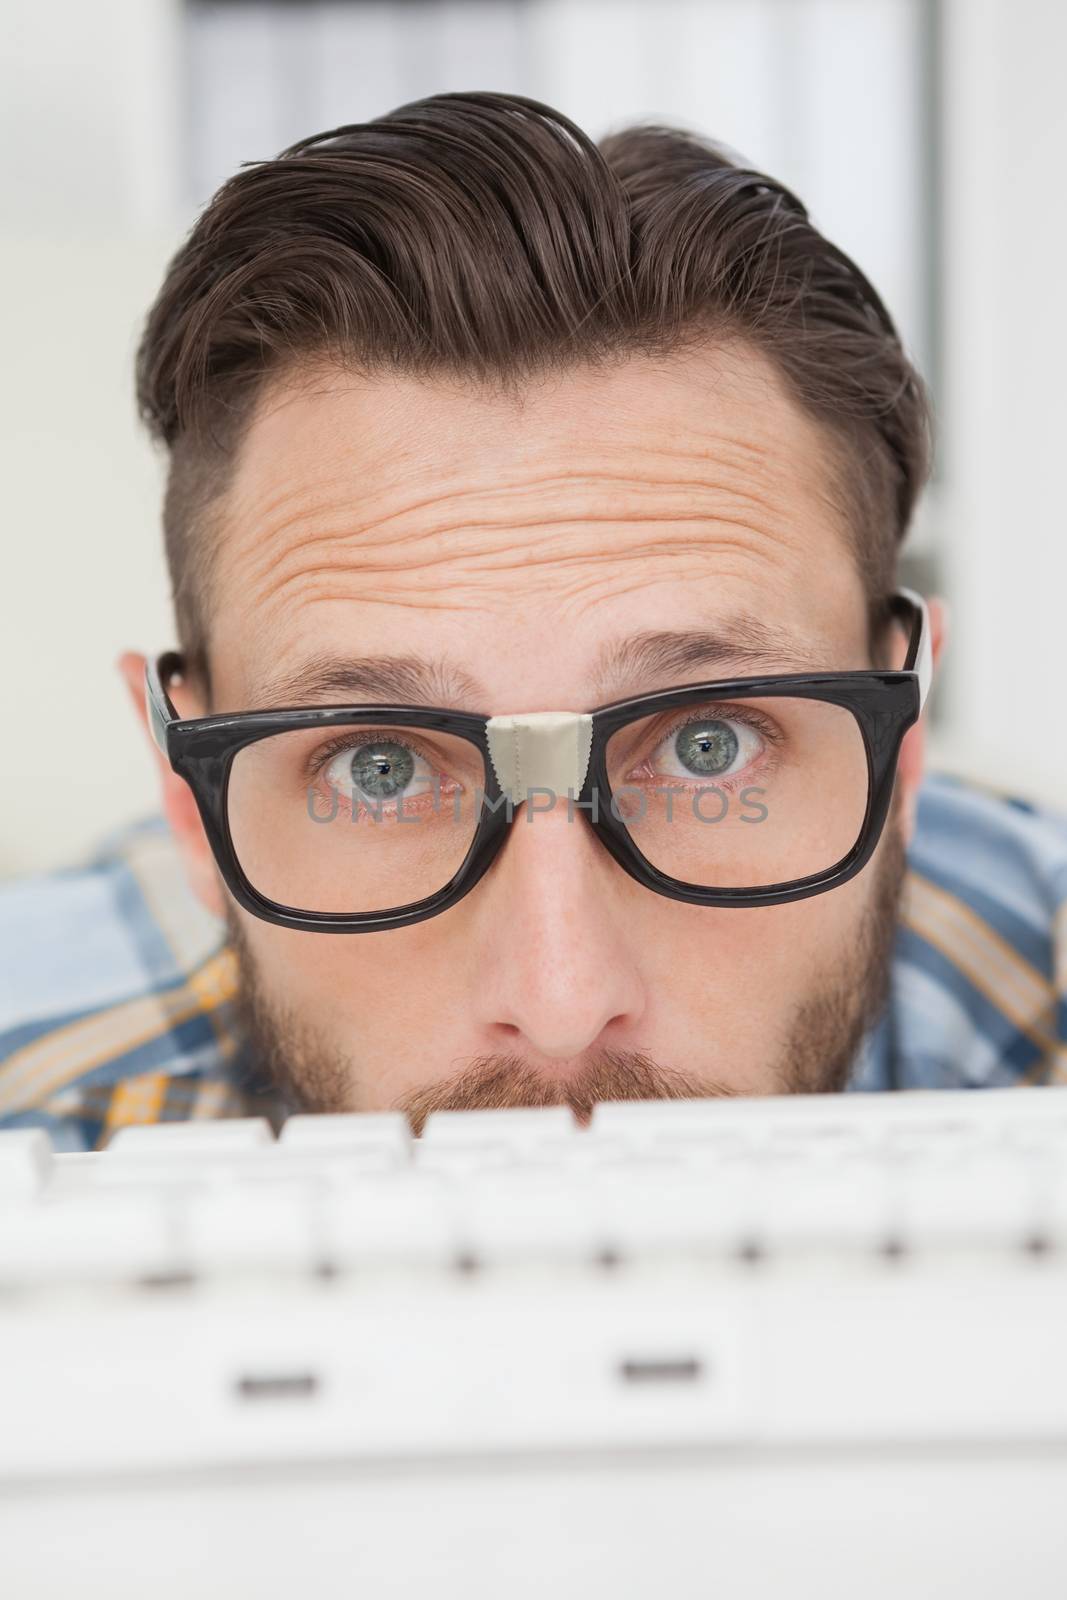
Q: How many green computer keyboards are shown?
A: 0